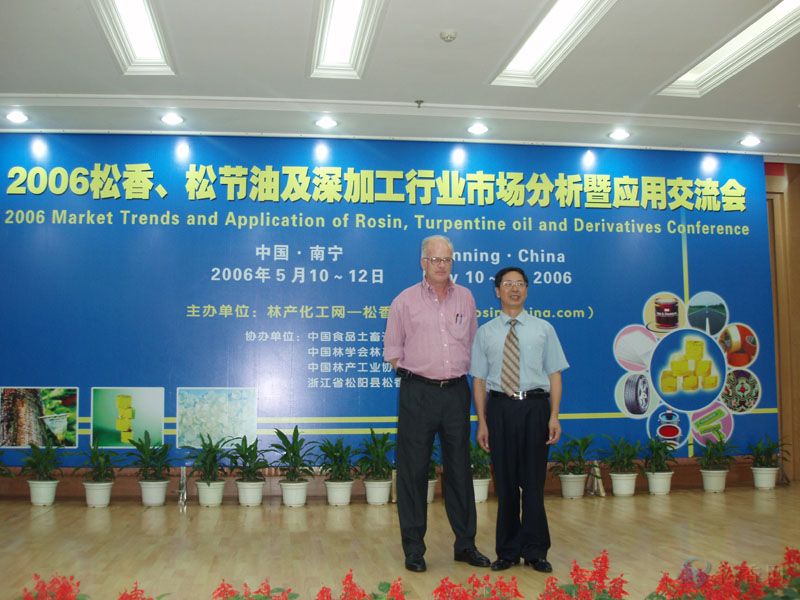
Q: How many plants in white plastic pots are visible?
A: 15